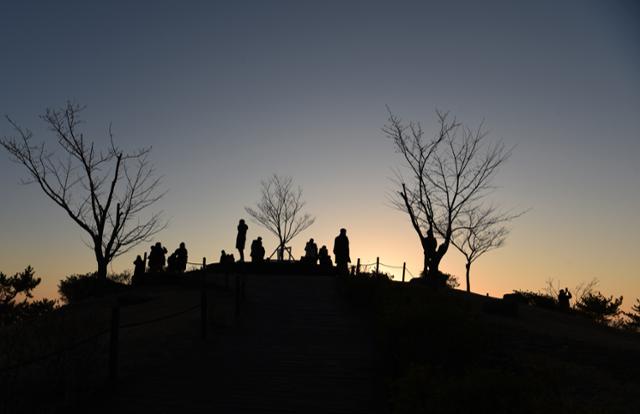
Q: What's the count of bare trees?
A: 4